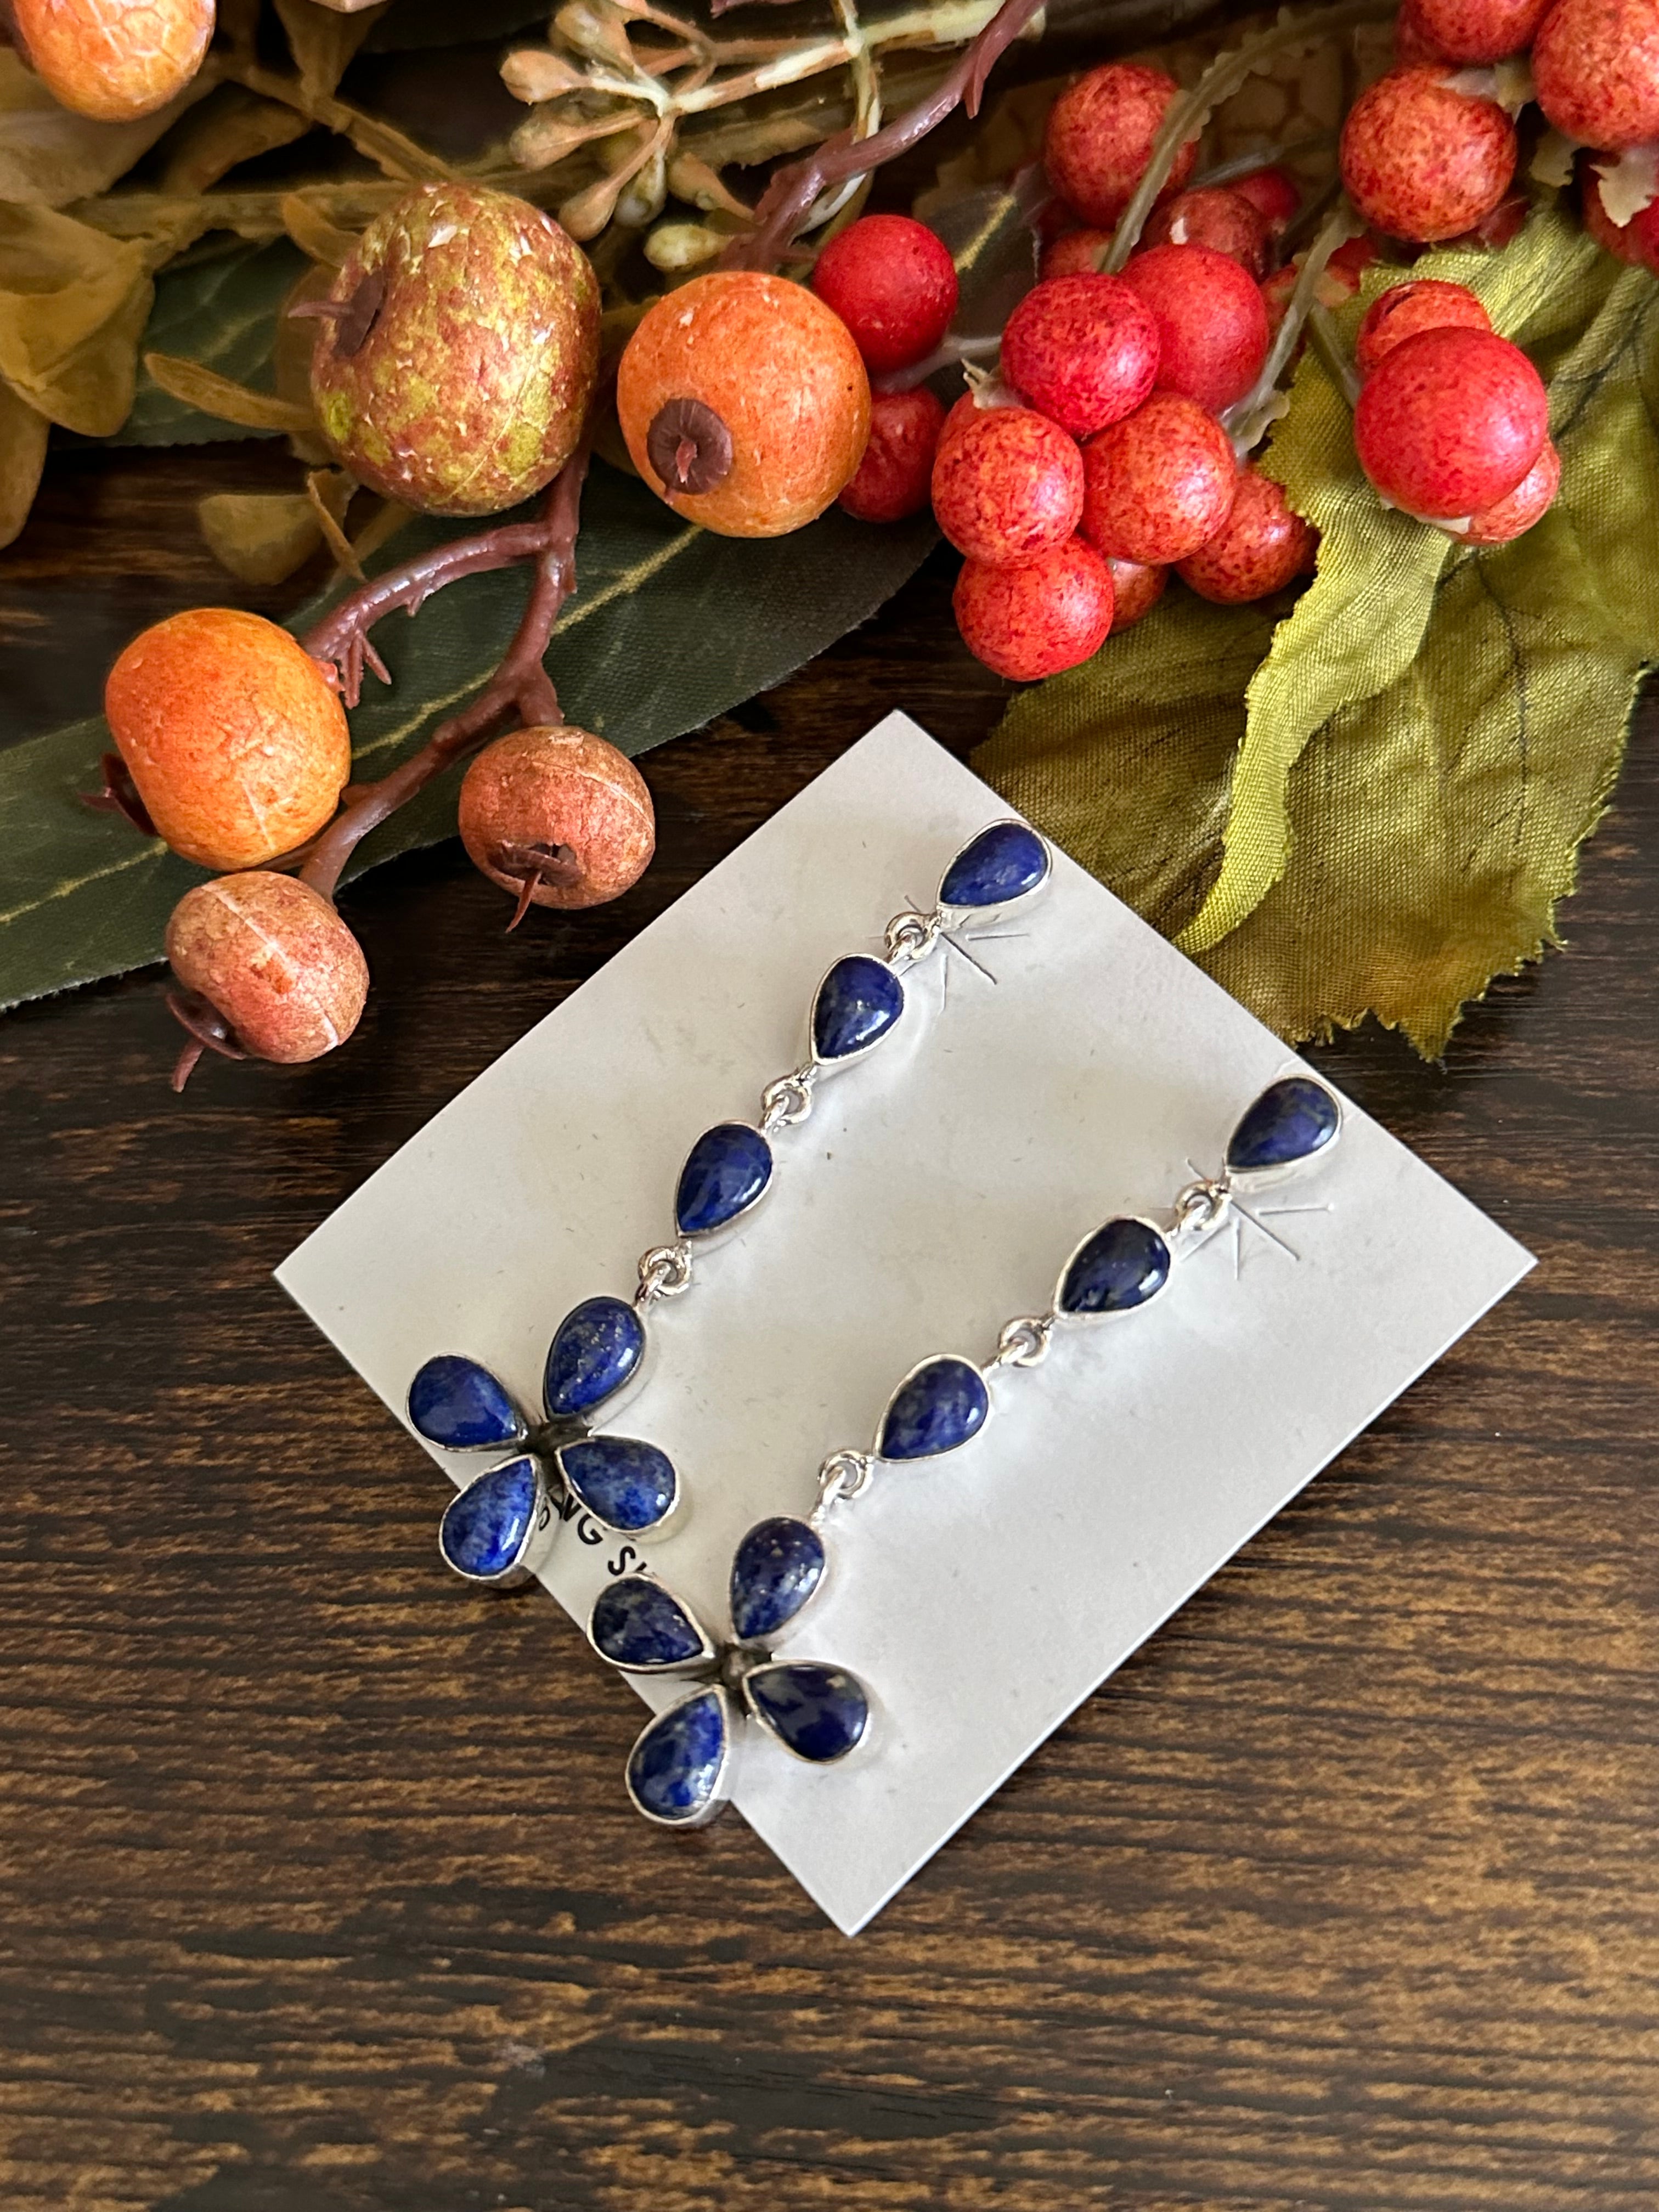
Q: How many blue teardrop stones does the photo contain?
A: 14